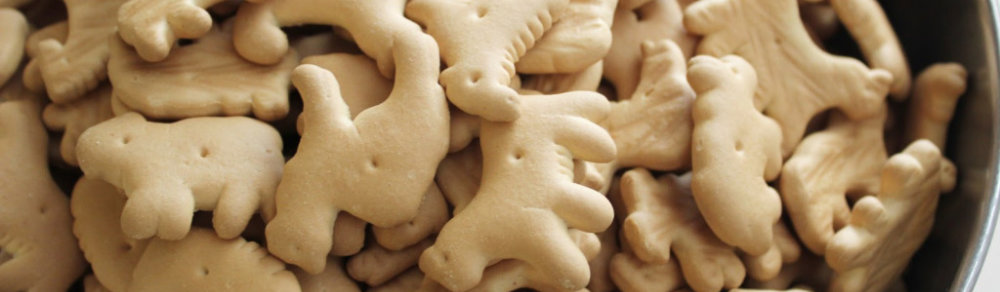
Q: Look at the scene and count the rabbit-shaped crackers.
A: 0